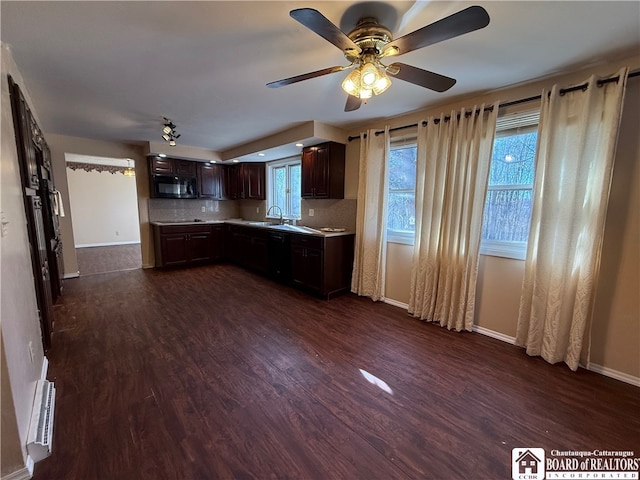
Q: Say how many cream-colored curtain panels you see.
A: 3